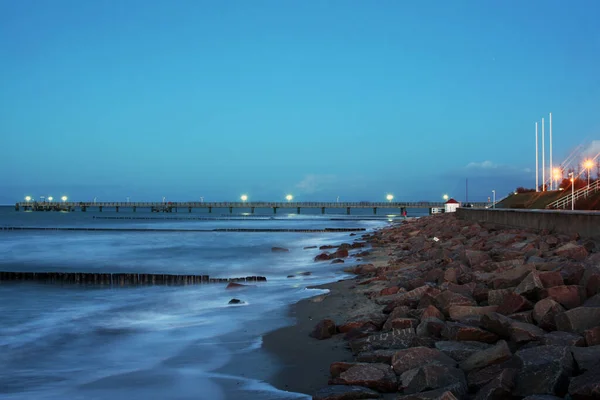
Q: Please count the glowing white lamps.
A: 7